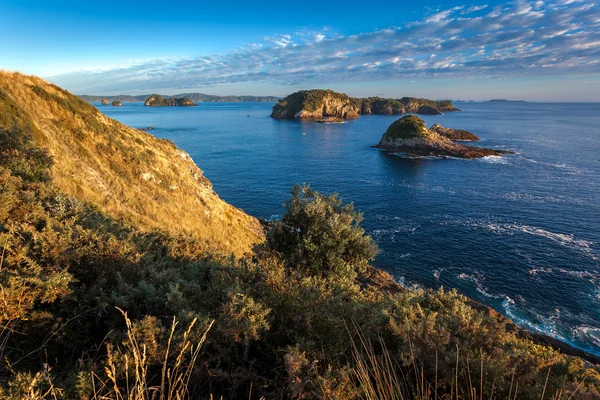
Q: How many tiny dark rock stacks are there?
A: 2